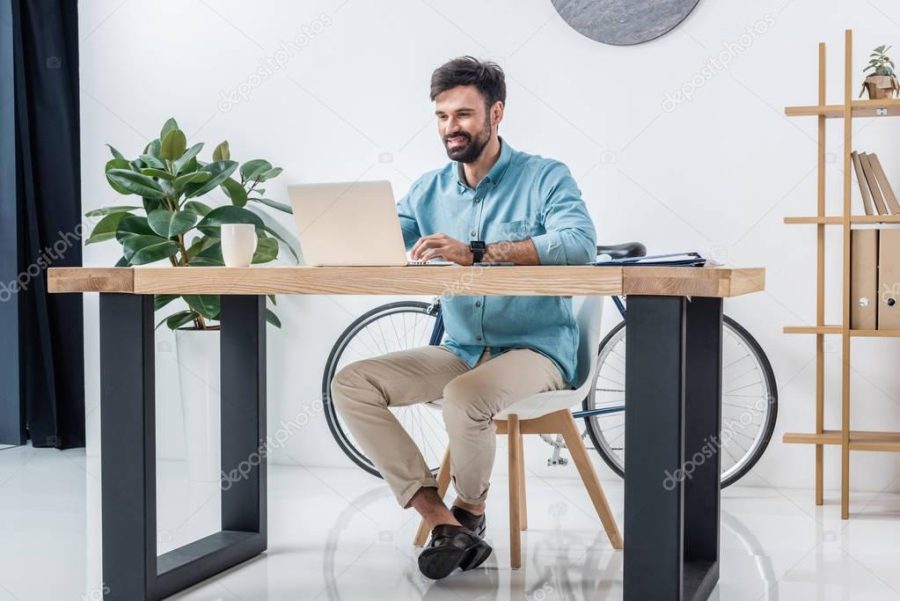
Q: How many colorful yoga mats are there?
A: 0